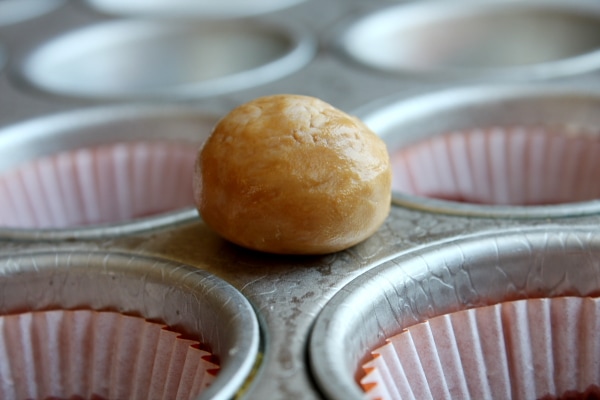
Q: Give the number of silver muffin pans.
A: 1